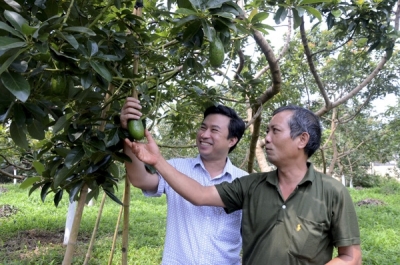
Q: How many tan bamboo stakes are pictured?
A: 4